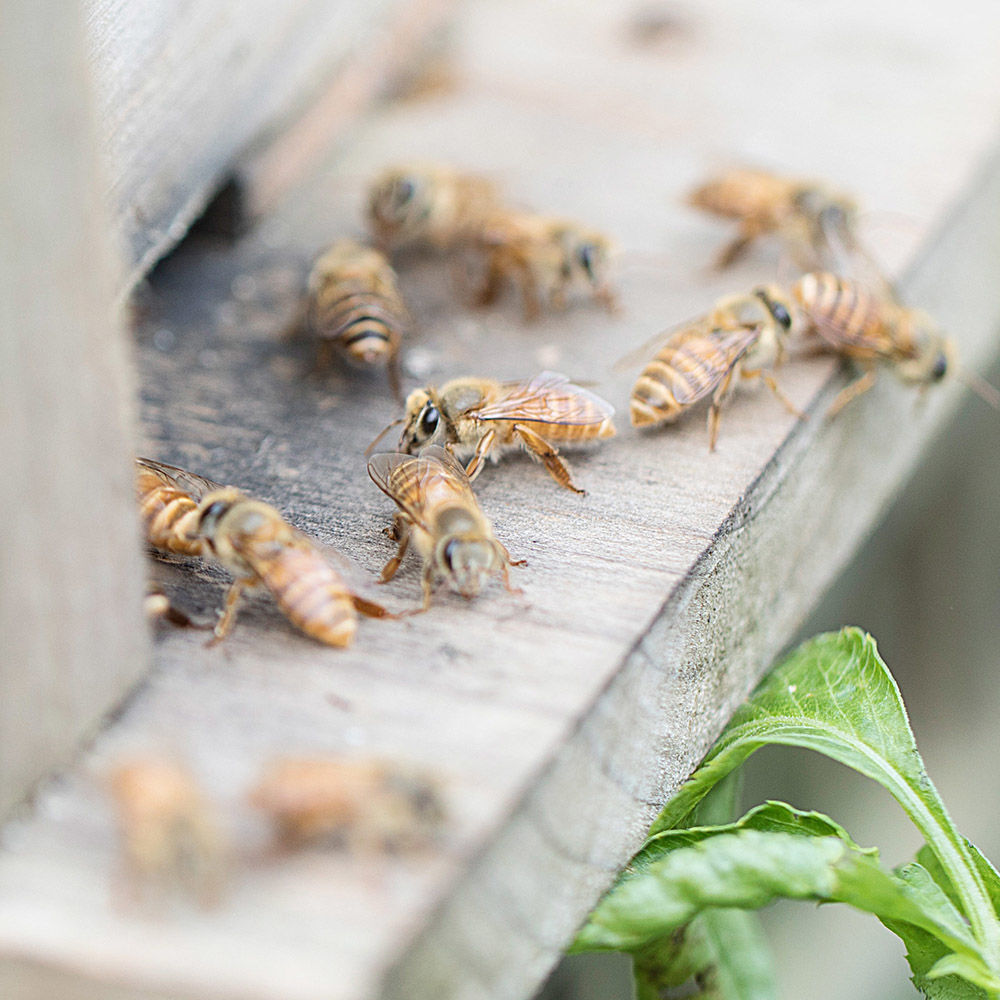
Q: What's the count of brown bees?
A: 12